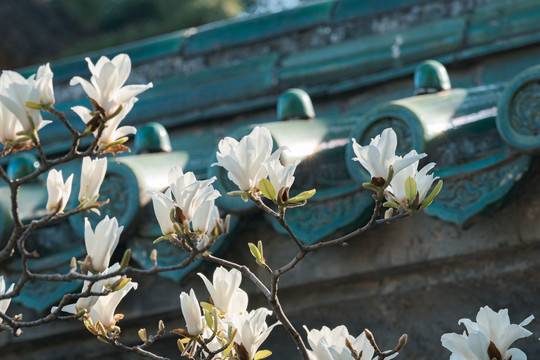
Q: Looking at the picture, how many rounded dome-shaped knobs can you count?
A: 4